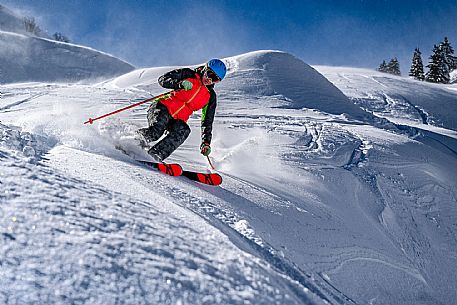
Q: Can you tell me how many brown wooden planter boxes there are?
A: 0